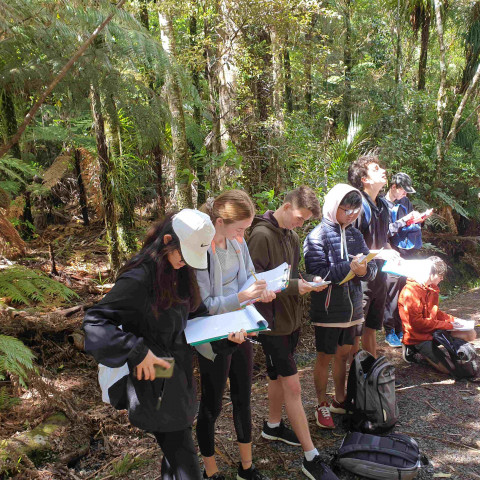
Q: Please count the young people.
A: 7